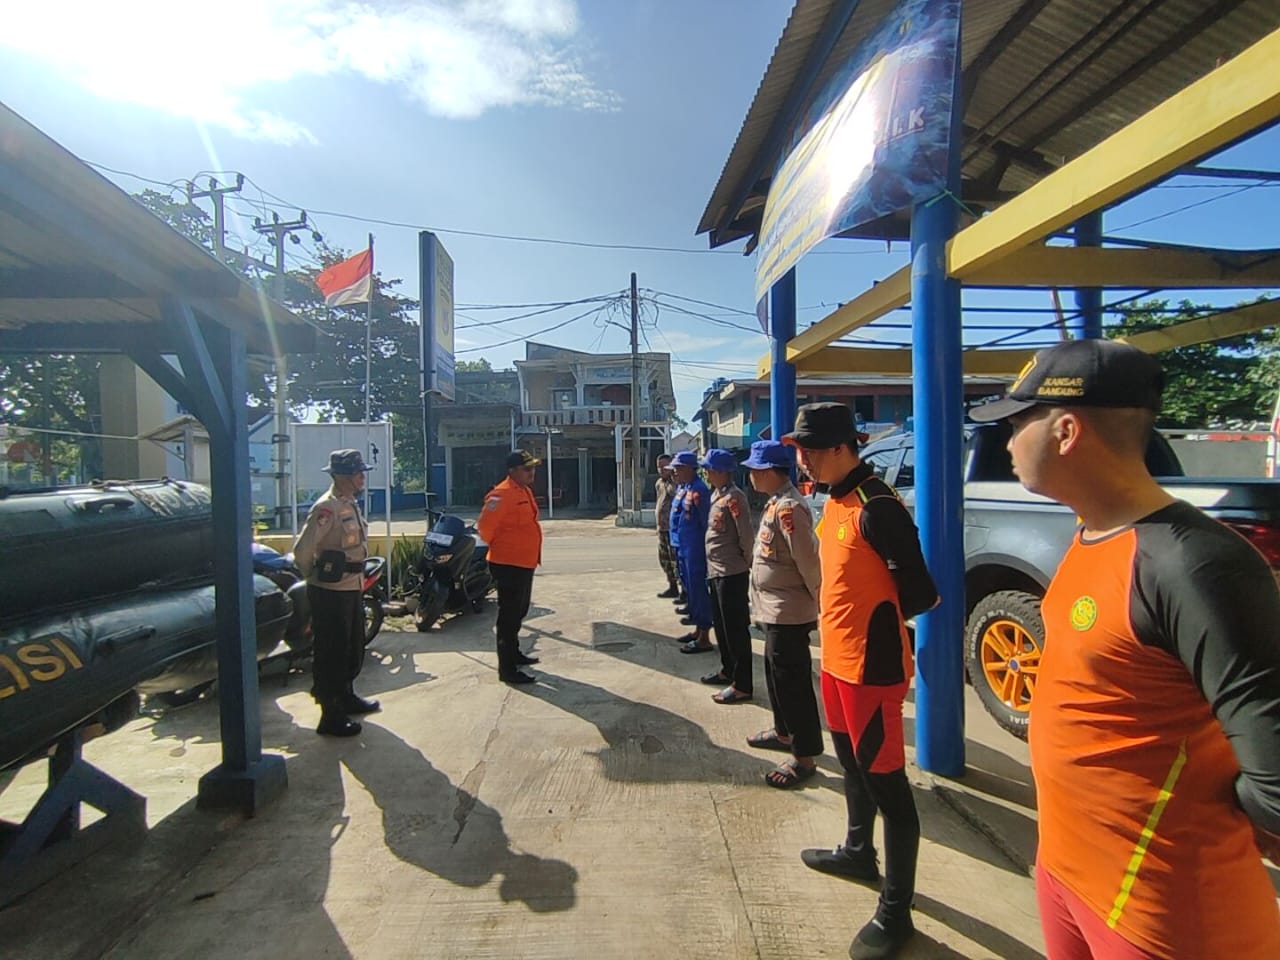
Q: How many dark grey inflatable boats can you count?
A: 2